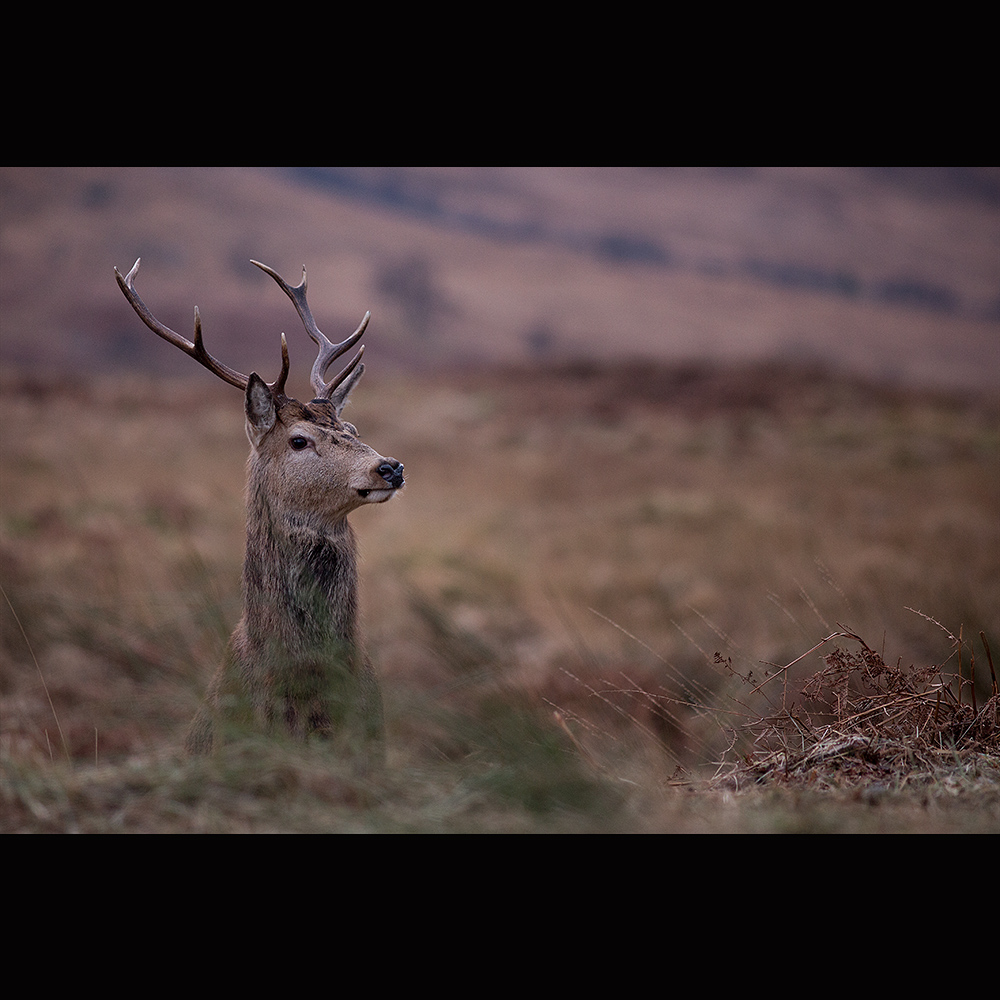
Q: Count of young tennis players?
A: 0